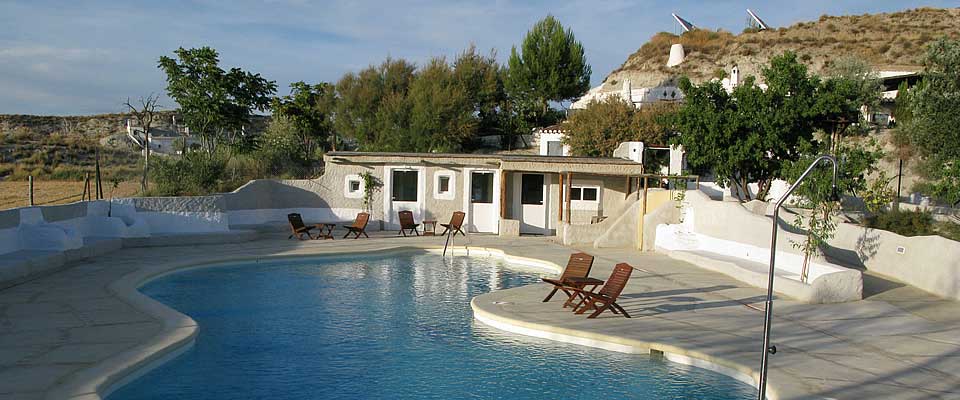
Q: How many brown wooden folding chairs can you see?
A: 6